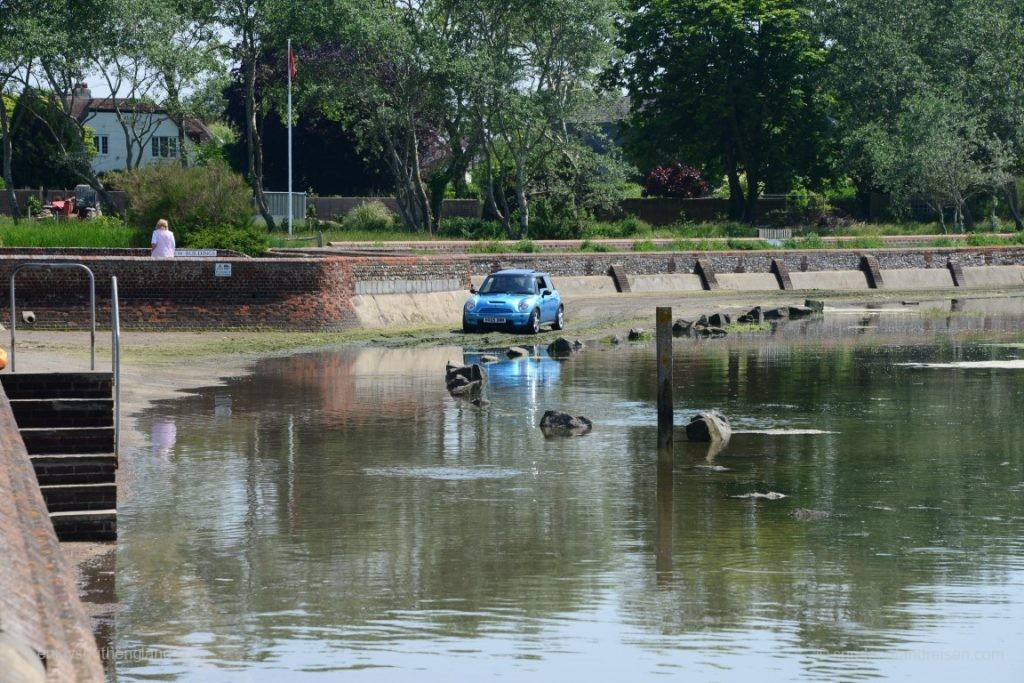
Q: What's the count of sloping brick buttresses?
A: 5